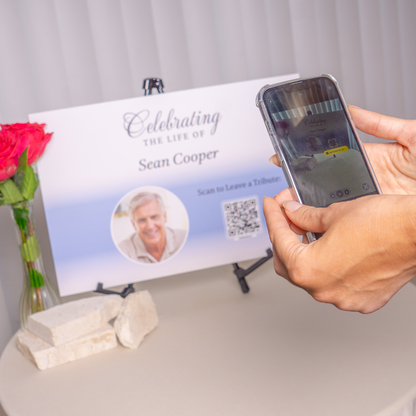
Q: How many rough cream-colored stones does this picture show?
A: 3